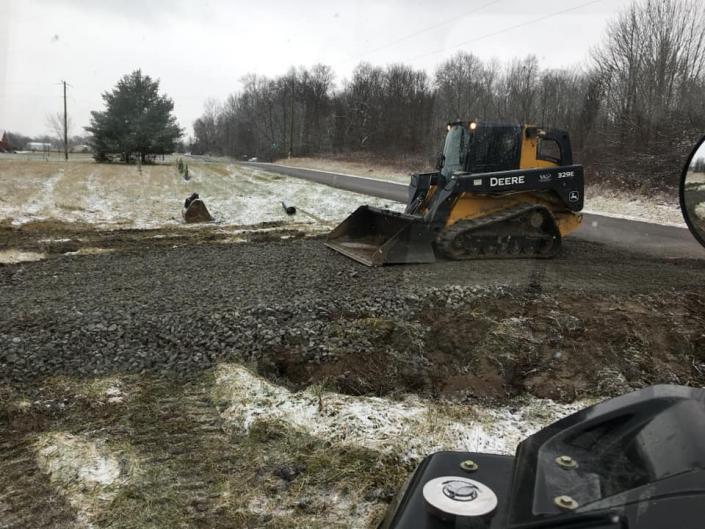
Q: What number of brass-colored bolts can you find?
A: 3